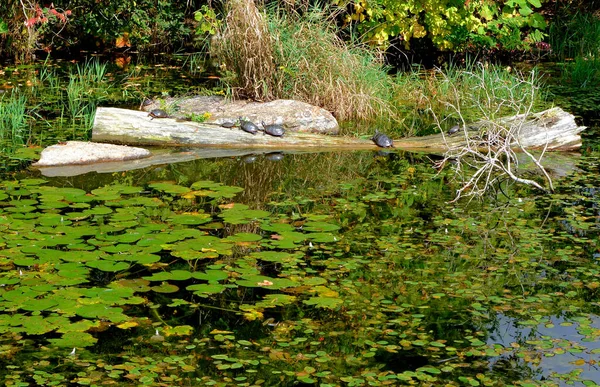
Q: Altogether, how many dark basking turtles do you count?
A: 6